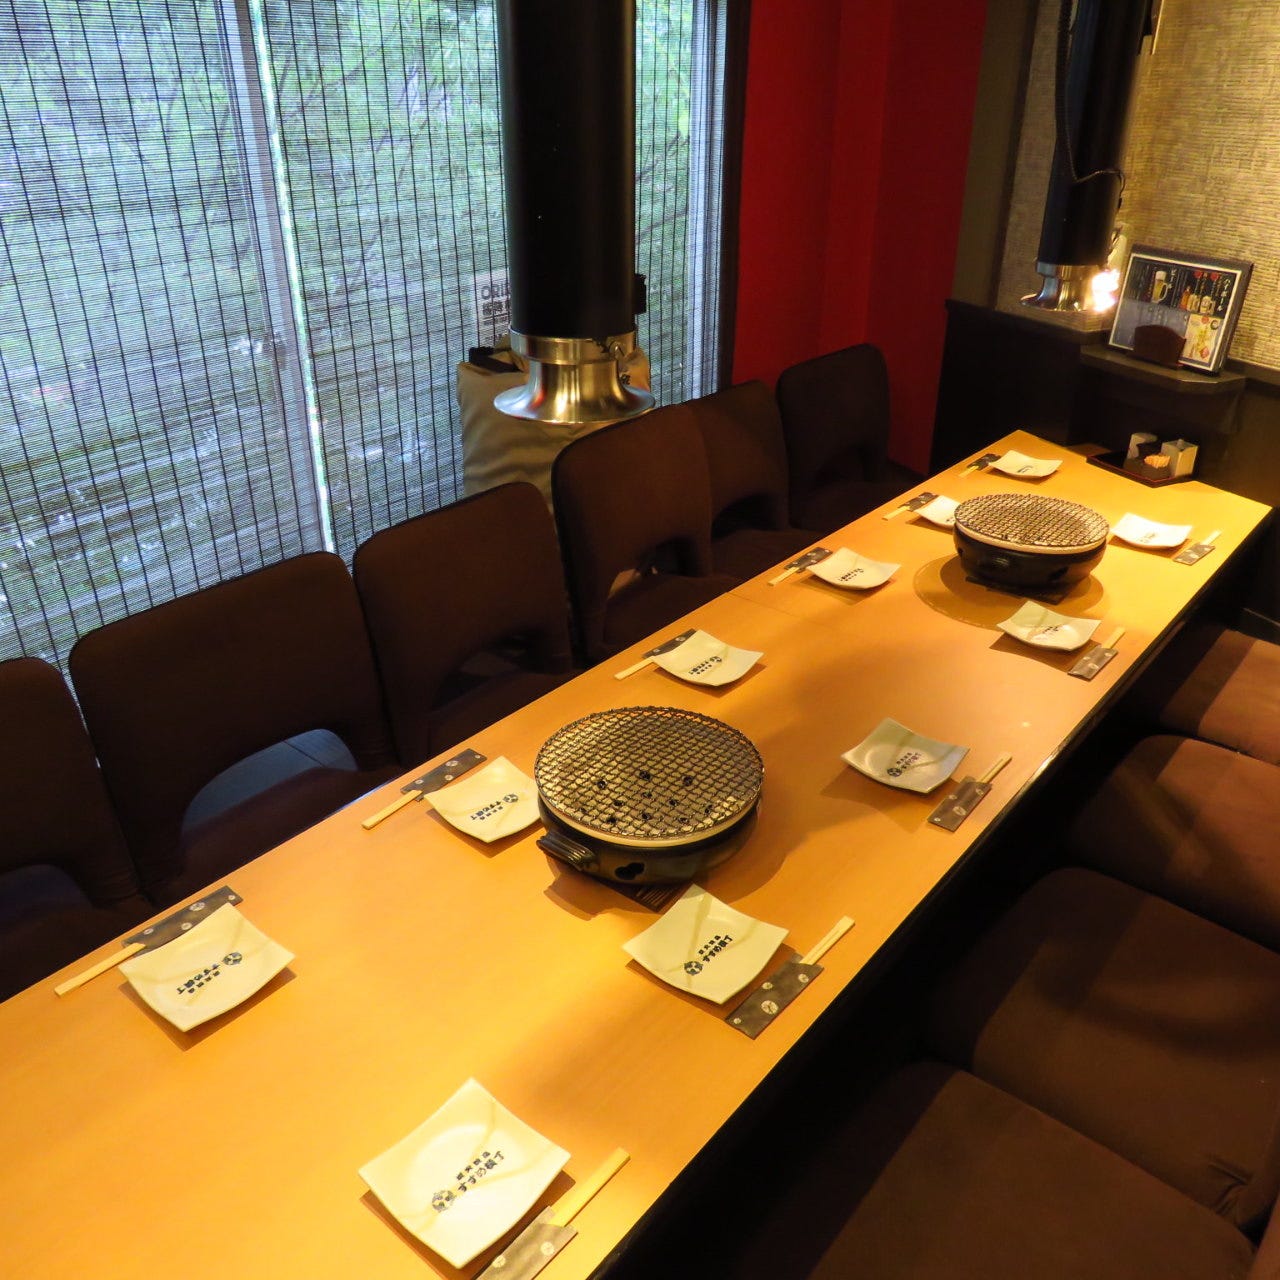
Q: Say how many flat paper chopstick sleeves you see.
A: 11